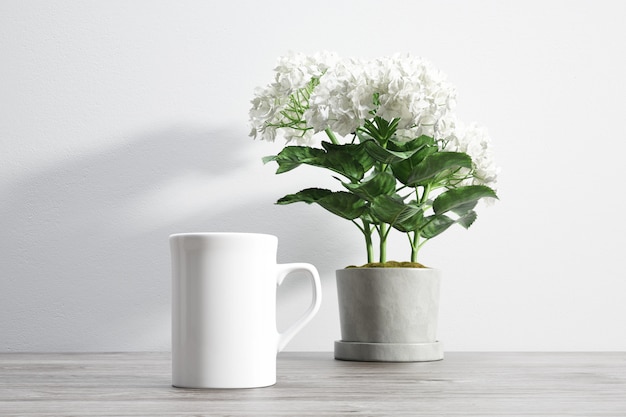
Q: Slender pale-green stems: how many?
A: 3